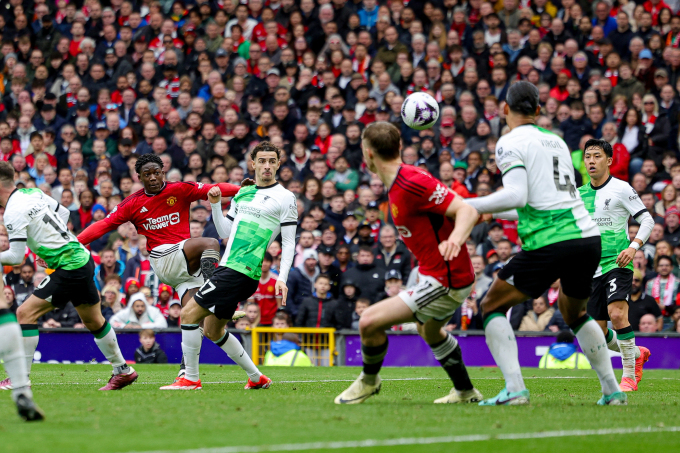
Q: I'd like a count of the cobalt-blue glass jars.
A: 0